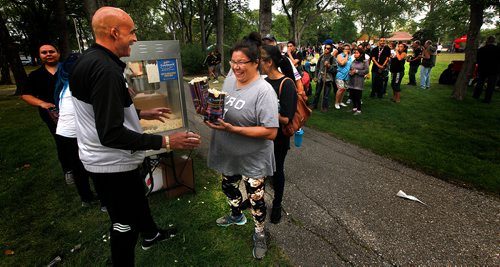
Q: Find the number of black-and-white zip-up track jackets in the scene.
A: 1